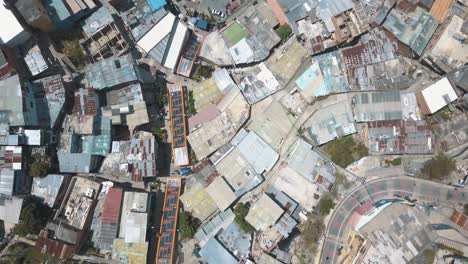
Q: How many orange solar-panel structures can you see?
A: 3